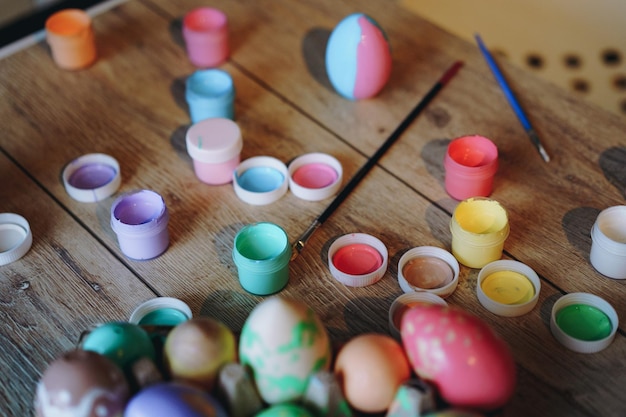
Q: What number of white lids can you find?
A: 11